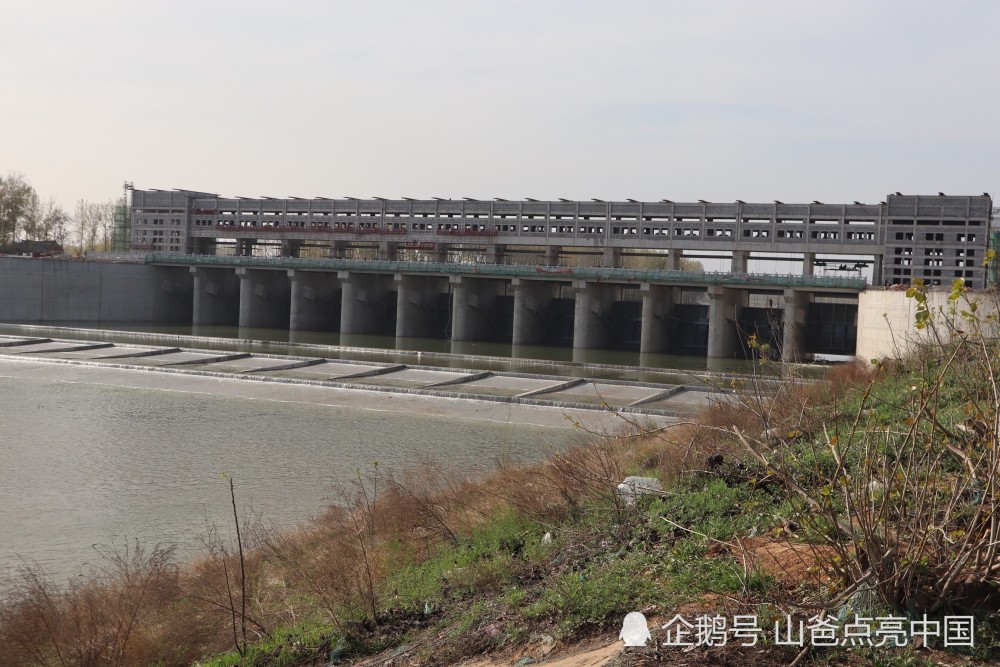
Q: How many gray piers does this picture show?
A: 11